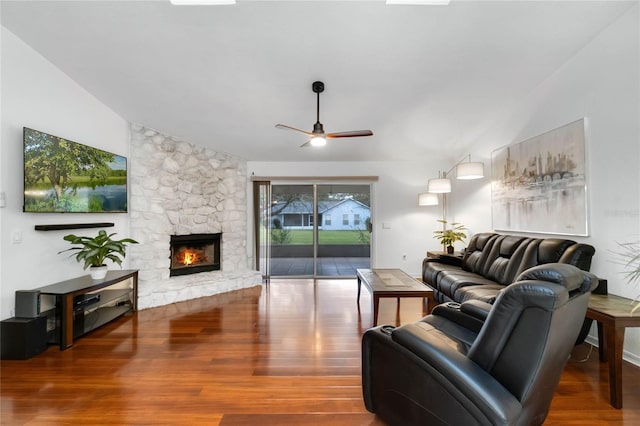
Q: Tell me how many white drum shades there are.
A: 3